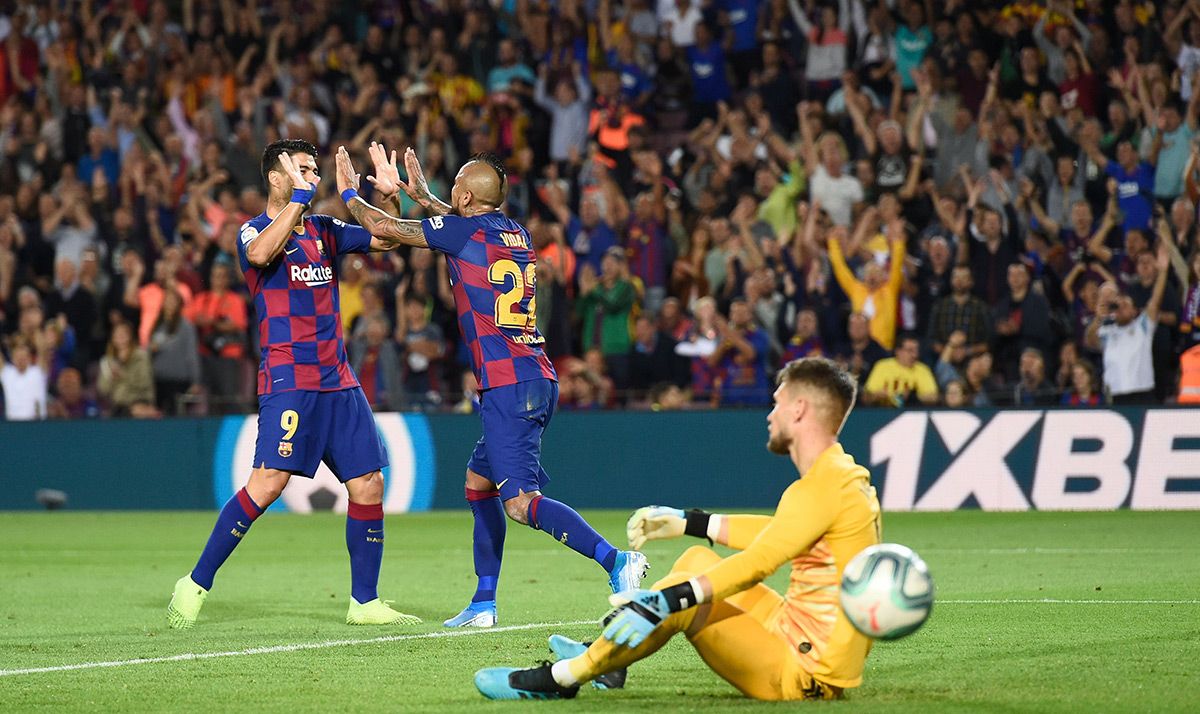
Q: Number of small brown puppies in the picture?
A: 0